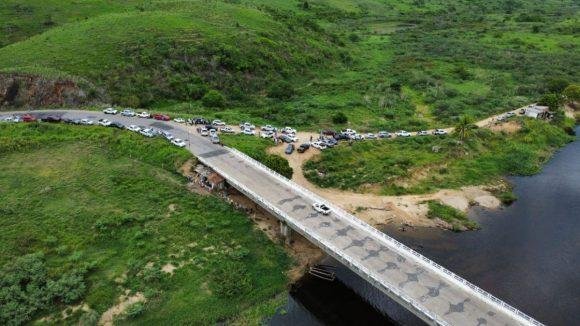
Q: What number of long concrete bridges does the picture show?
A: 1